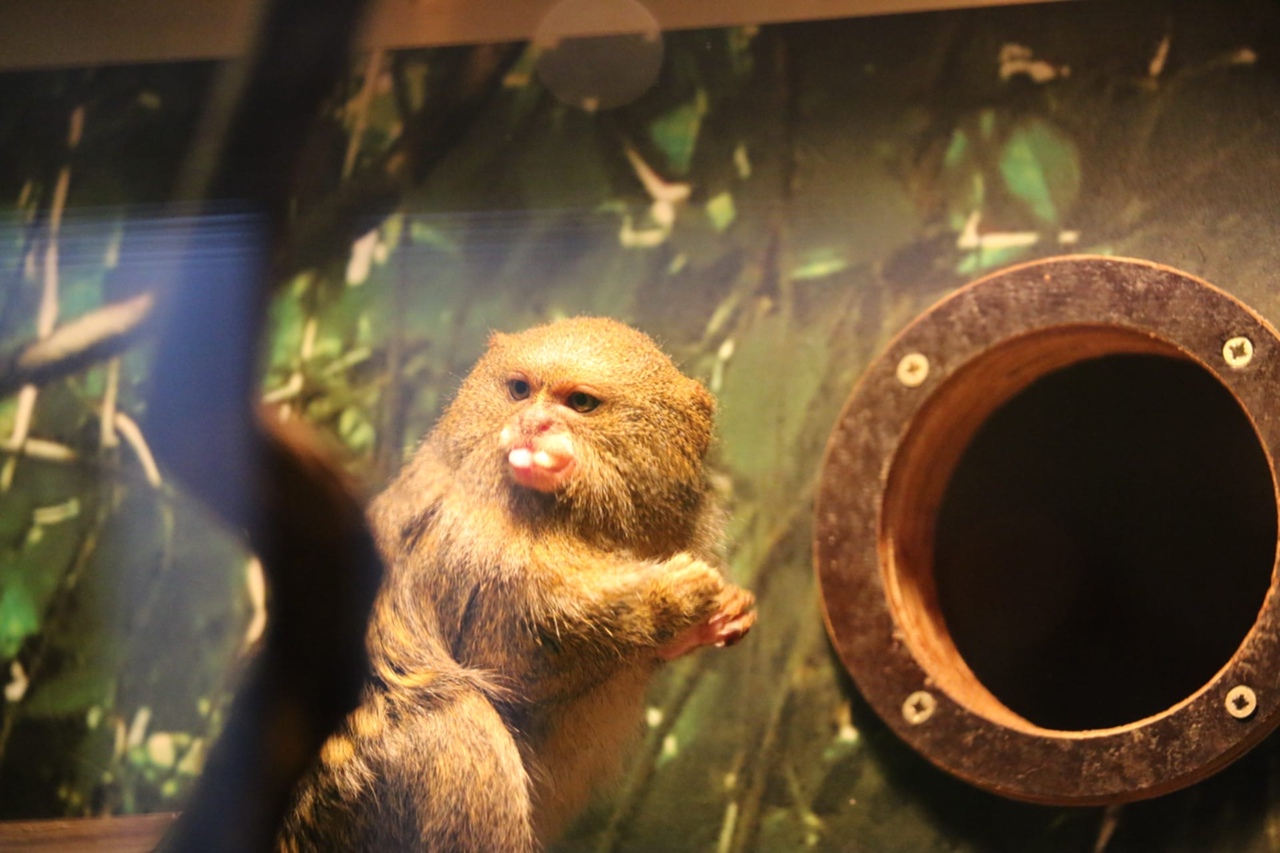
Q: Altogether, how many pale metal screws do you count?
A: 4